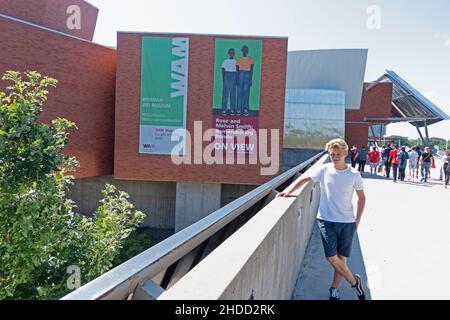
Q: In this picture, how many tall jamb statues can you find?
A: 0